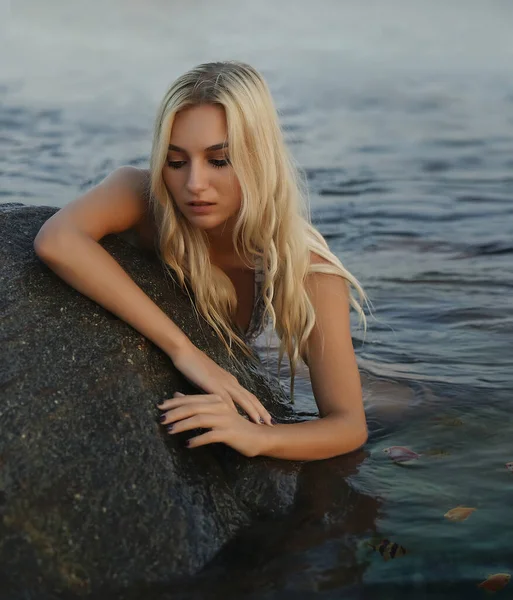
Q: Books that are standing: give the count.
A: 0